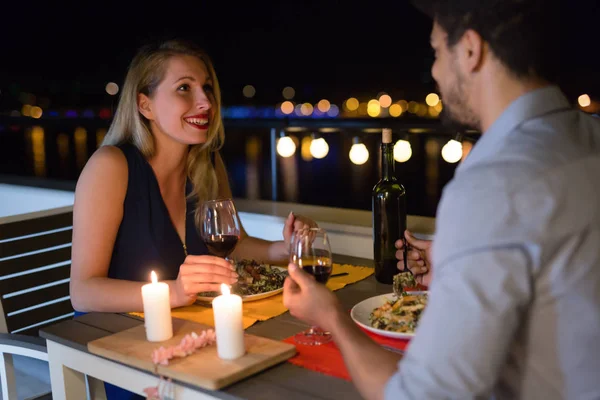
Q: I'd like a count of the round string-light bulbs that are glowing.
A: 5